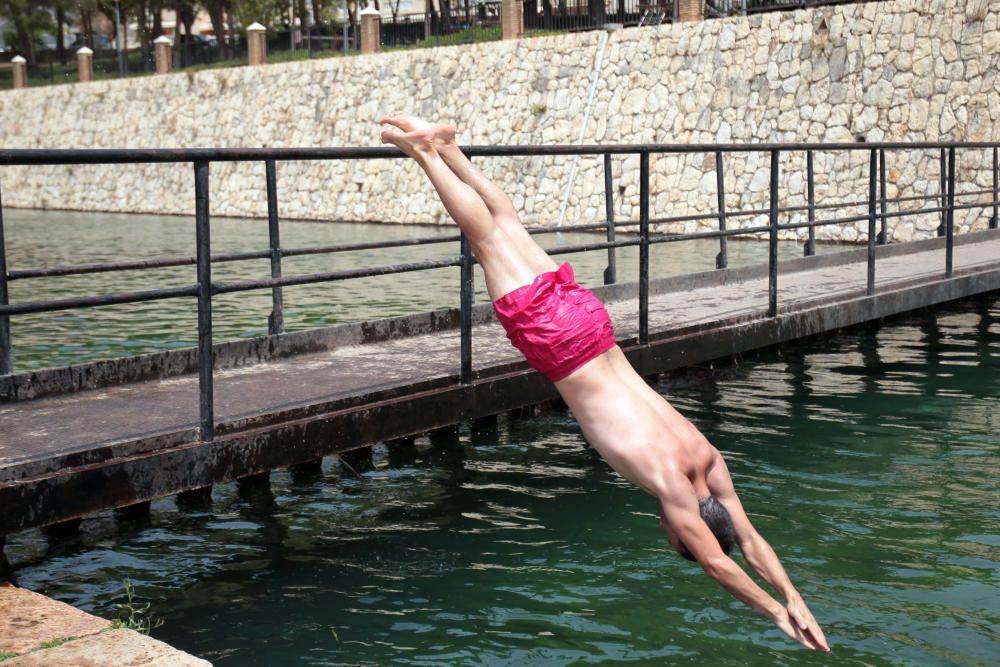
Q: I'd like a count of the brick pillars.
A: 7